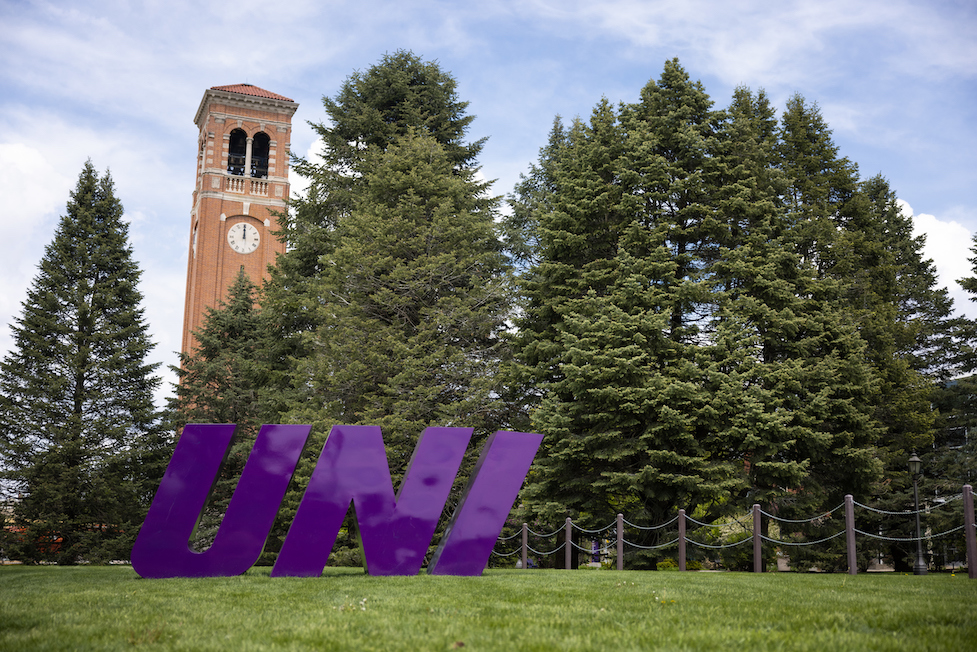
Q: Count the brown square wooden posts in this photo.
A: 7